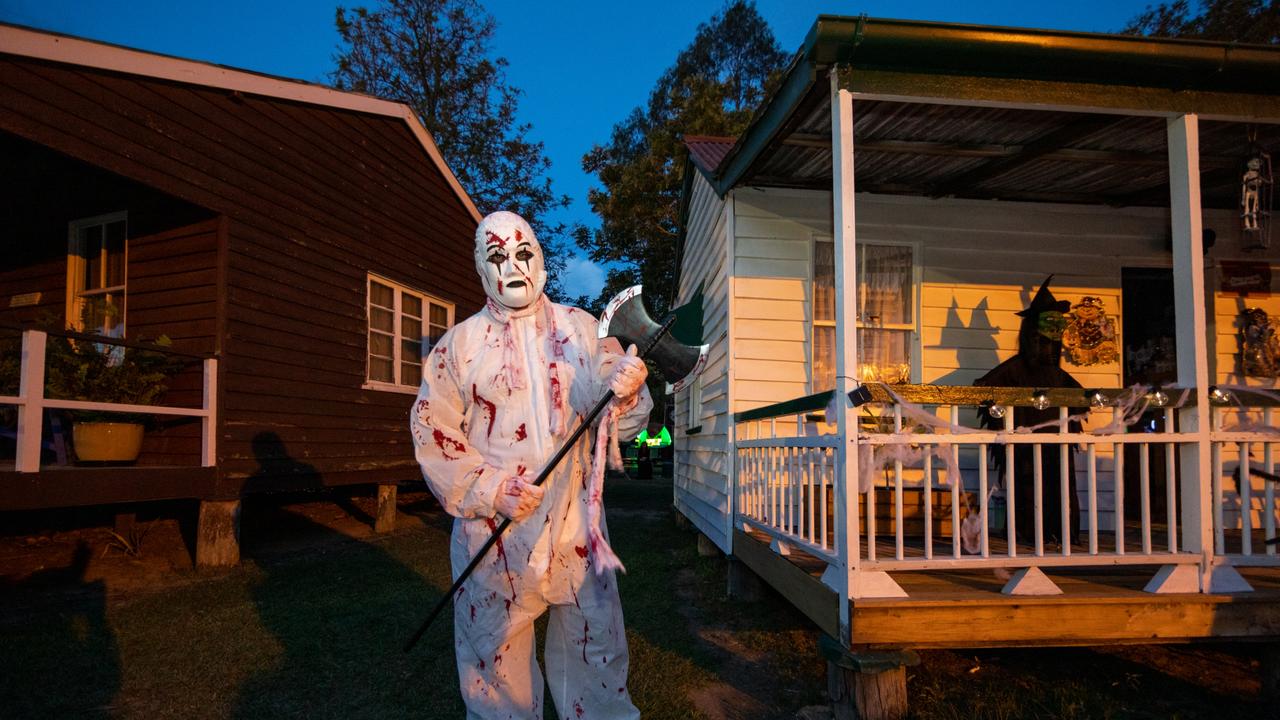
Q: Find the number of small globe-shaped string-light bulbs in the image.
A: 5